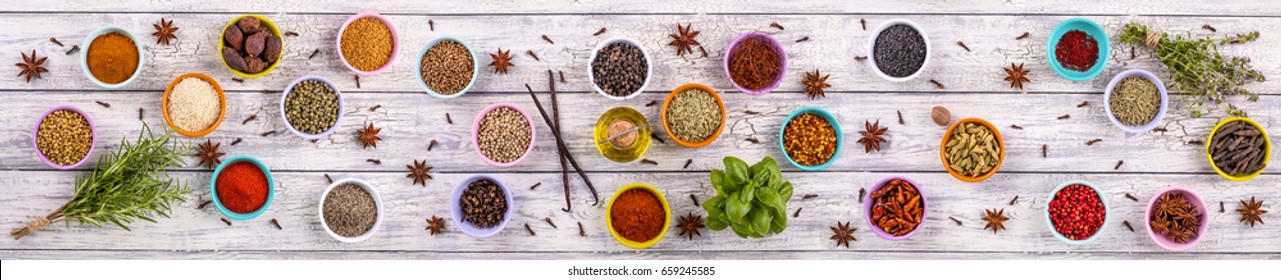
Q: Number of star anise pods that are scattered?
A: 15